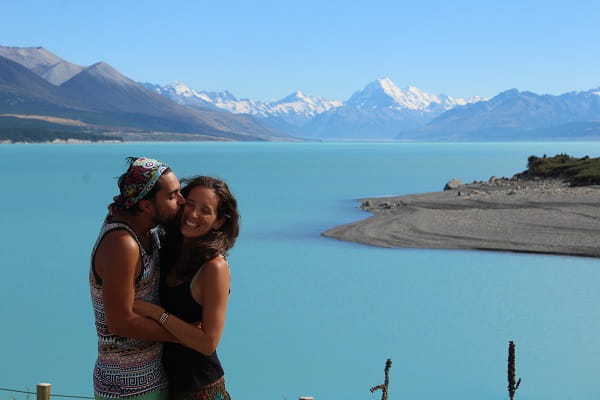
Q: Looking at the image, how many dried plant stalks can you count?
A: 2